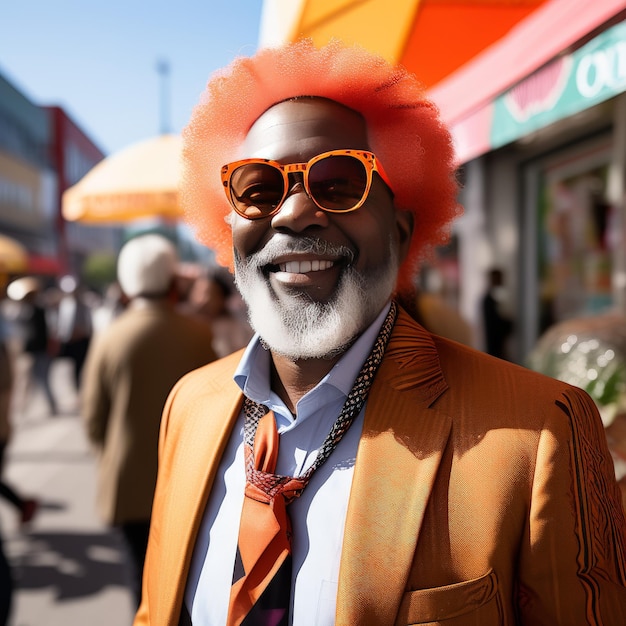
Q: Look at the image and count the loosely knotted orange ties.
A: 1